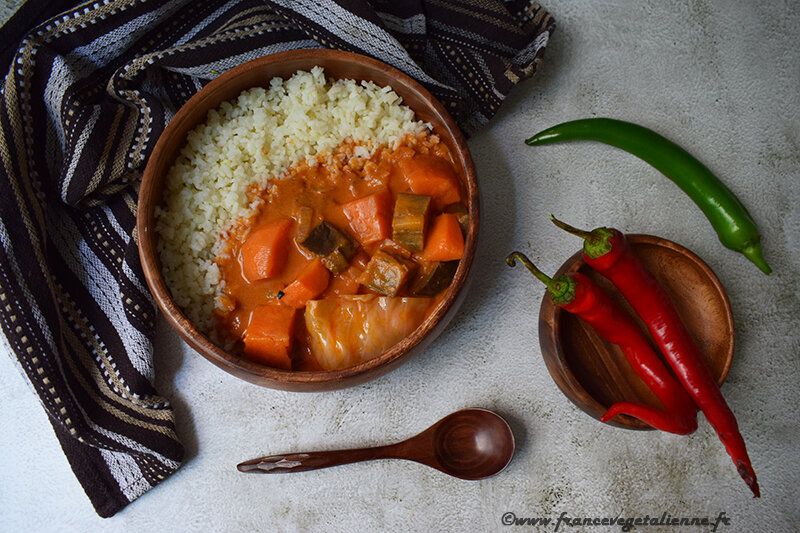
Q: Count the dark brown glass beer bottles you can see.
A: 0